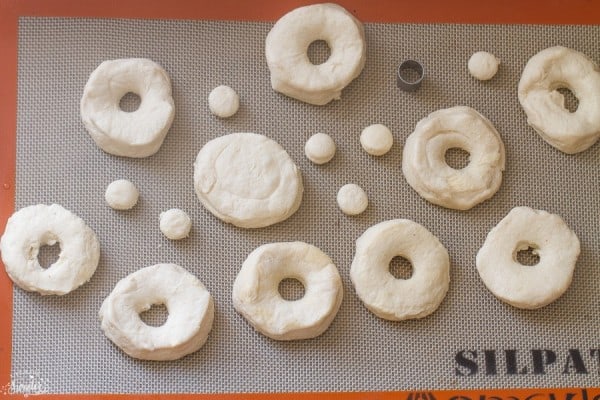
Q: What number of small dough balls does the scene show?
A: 7